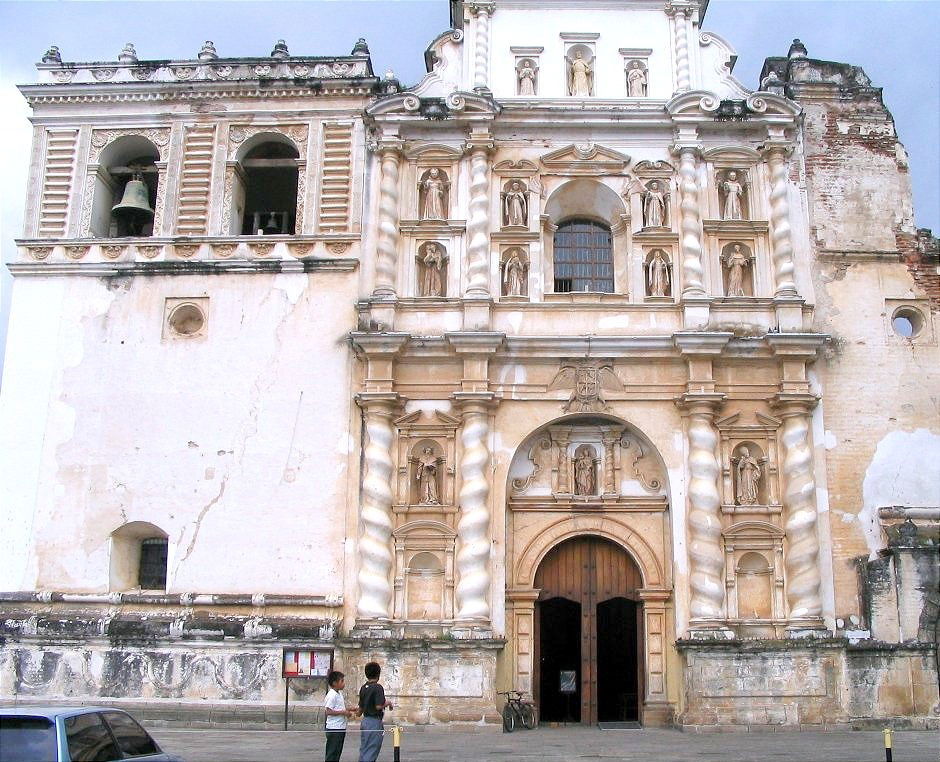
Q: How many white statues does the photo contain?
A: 14